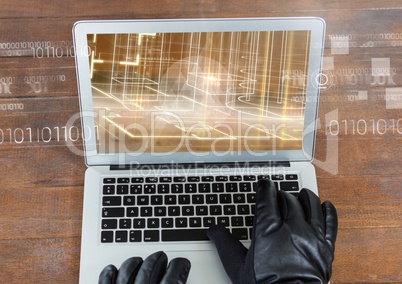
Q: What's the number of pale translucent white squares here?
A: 5